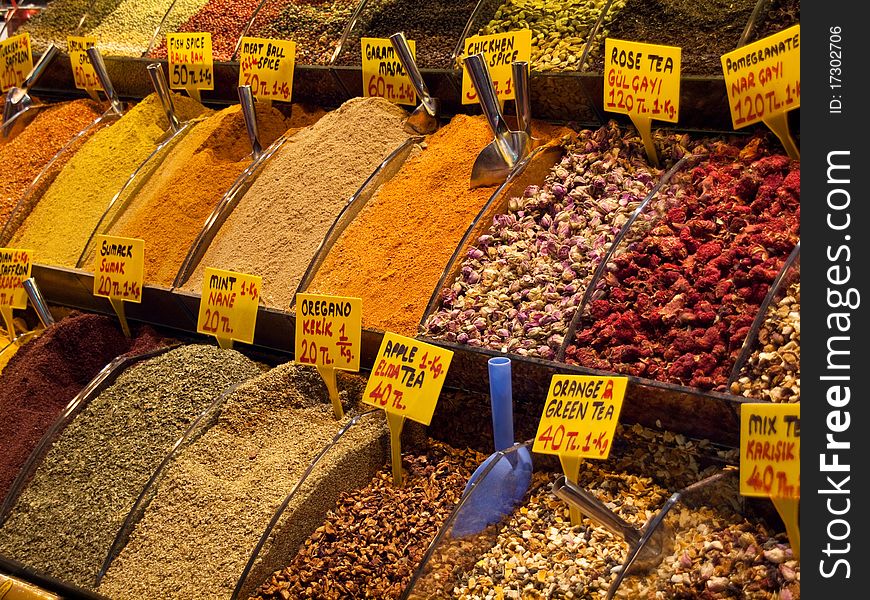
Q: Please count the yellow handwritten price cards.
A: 15